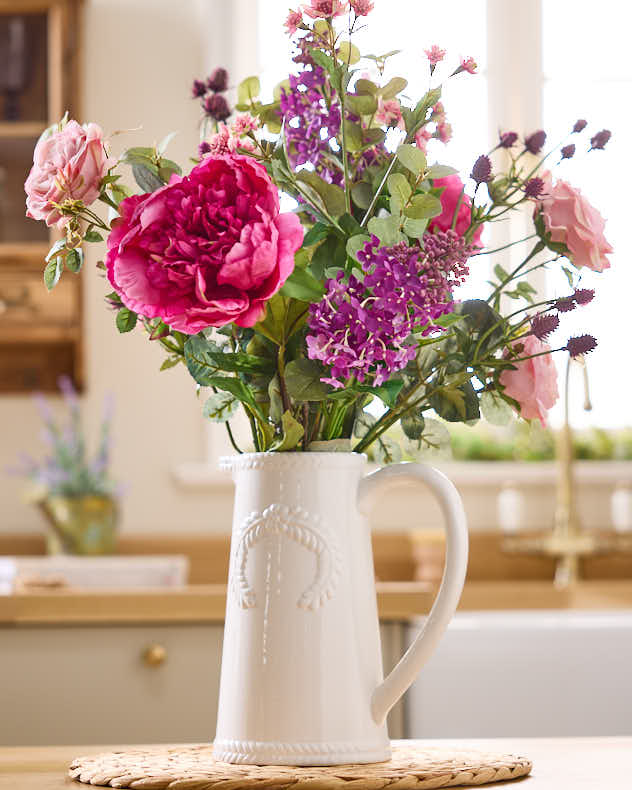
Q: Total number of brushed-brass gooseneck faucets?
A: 1